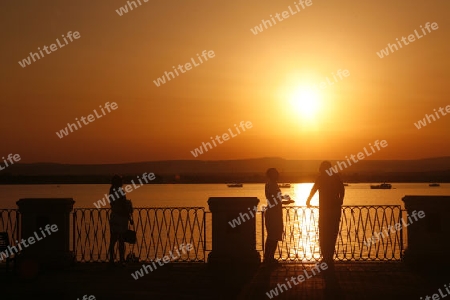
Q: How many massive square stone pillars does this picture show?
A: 3